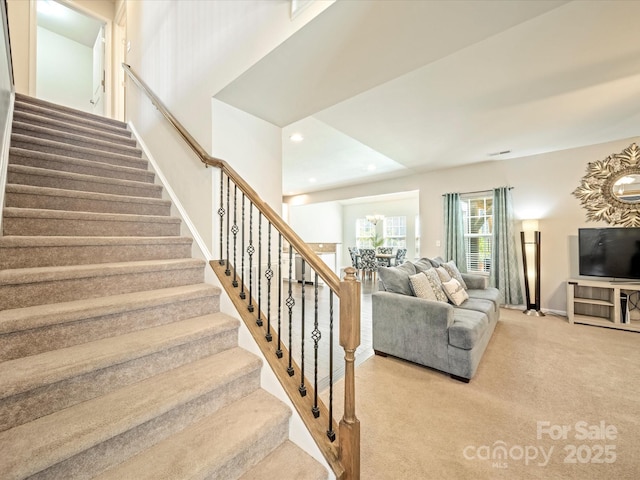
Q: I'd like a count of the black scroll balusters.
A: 6